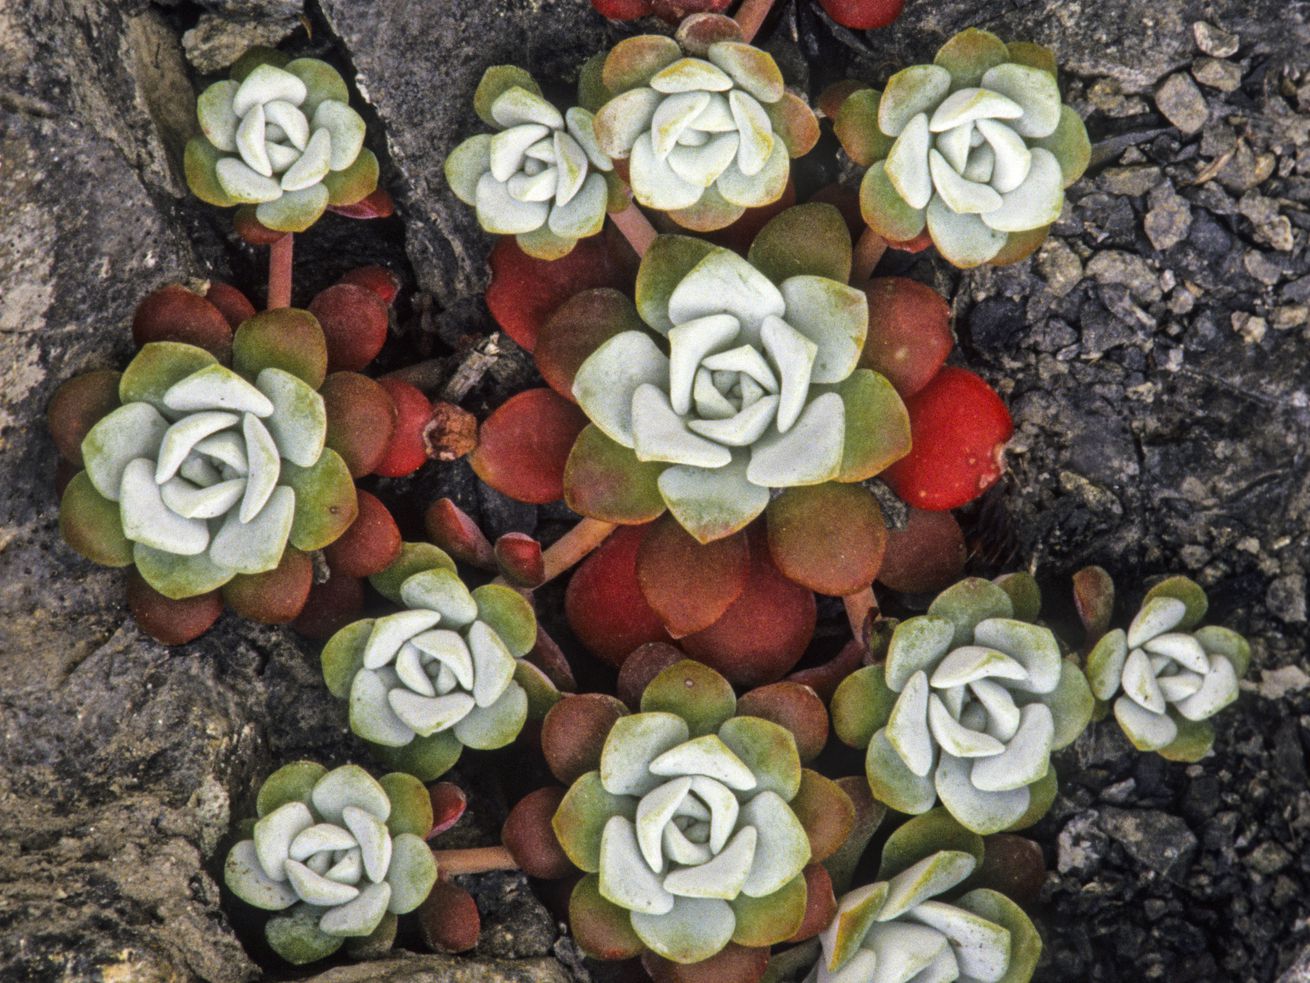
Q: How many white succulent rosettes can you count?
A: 12